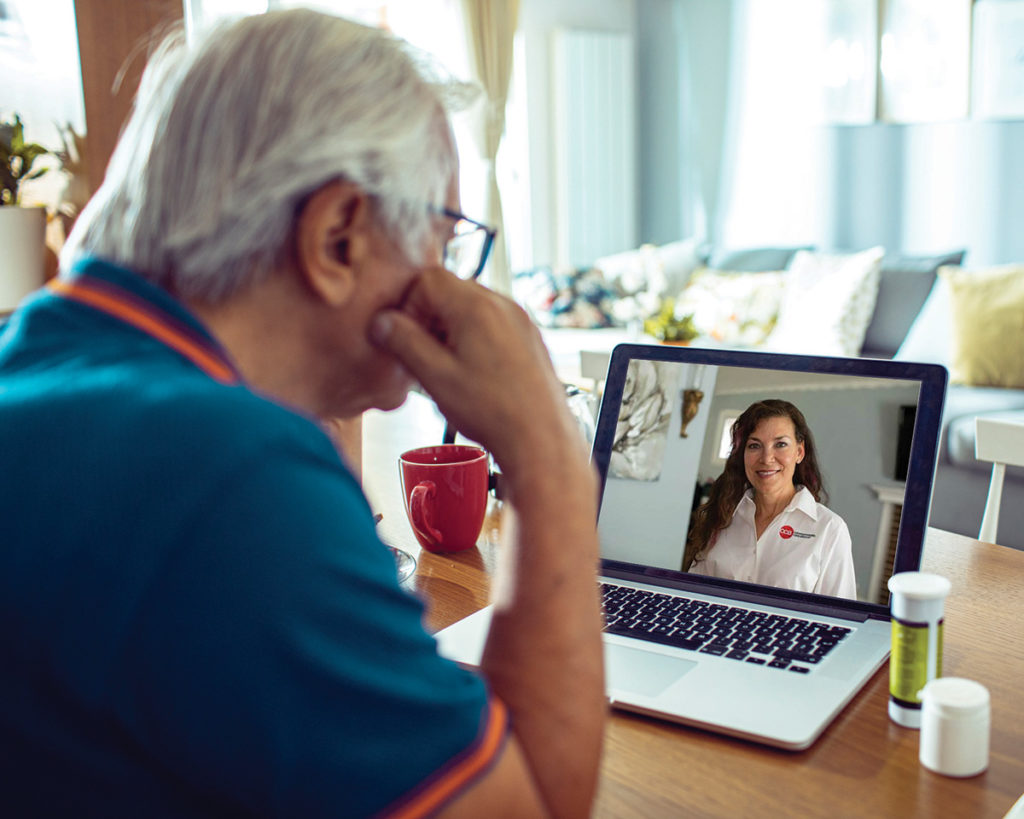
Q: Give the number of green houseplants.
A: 2